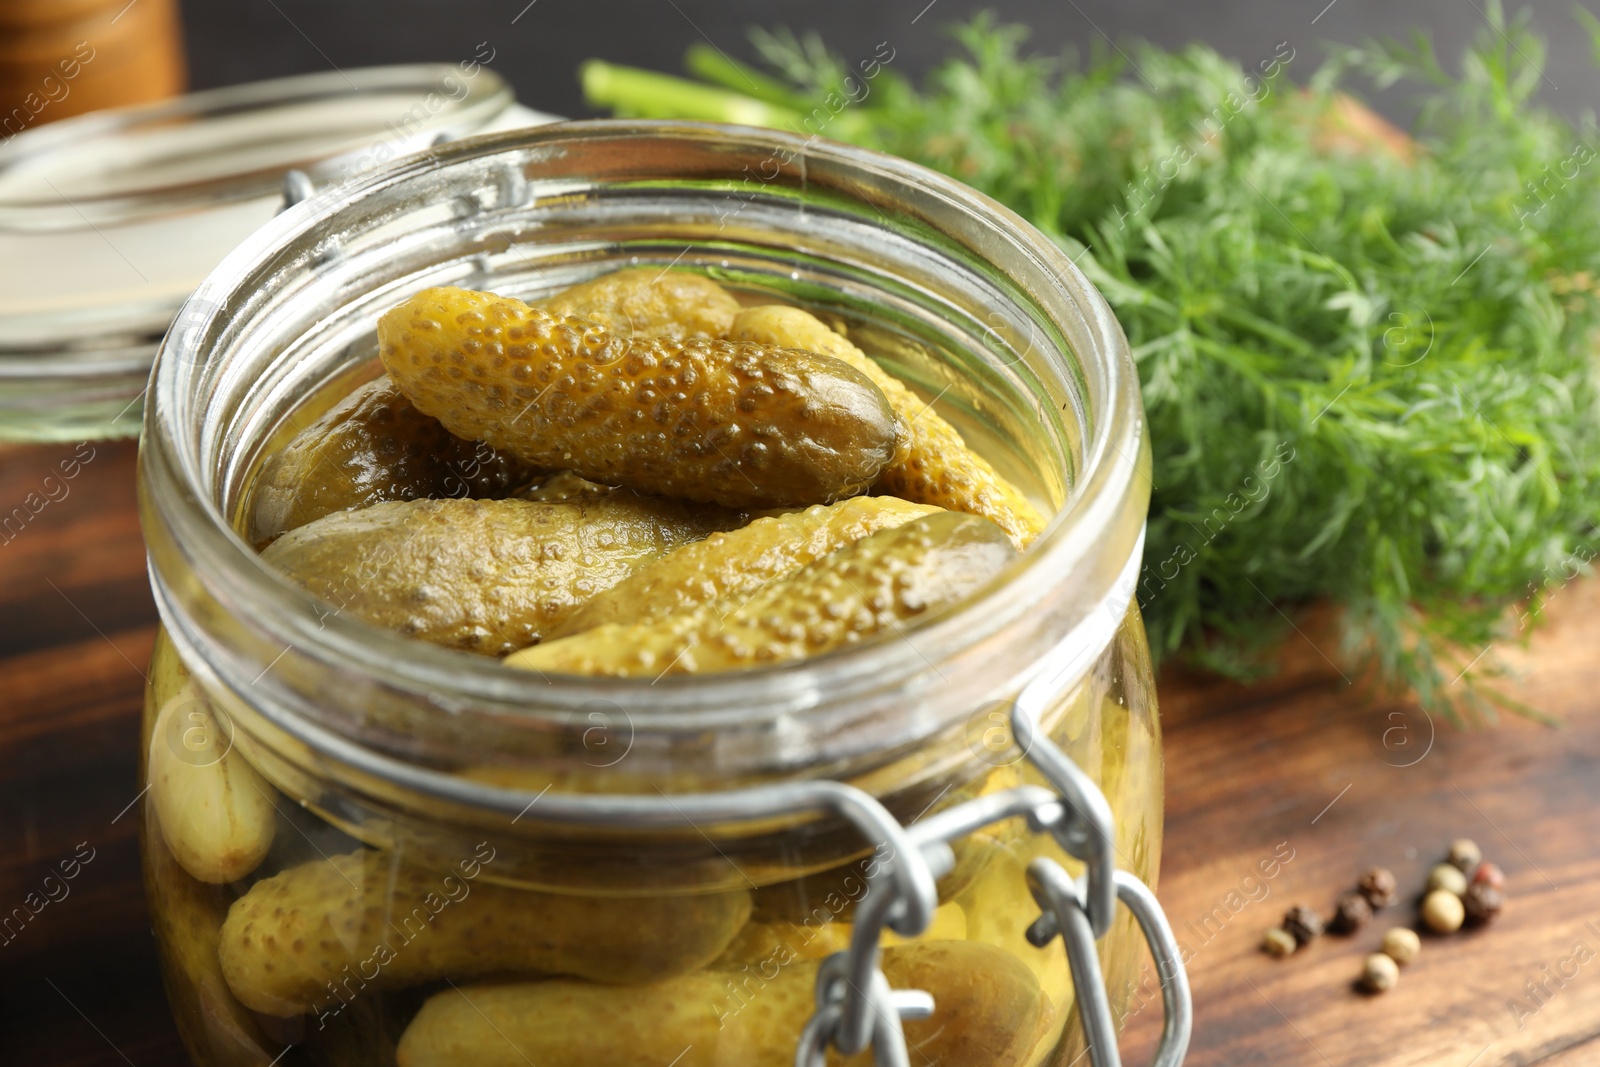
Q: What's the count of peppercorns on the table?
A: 11